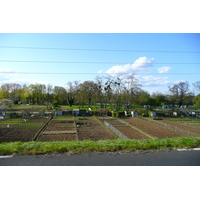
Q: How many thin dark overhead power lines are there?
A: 3